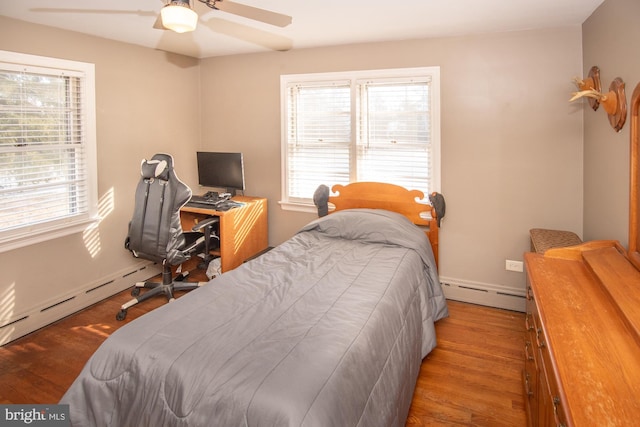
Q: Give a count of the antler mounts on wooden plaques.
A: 2